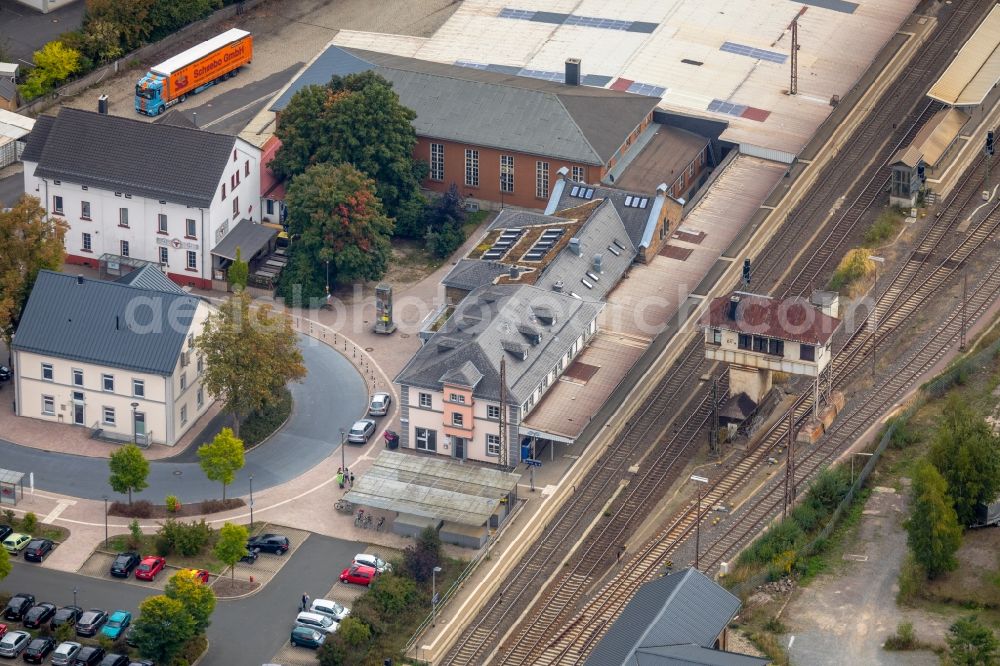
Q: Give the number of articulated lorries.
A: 1